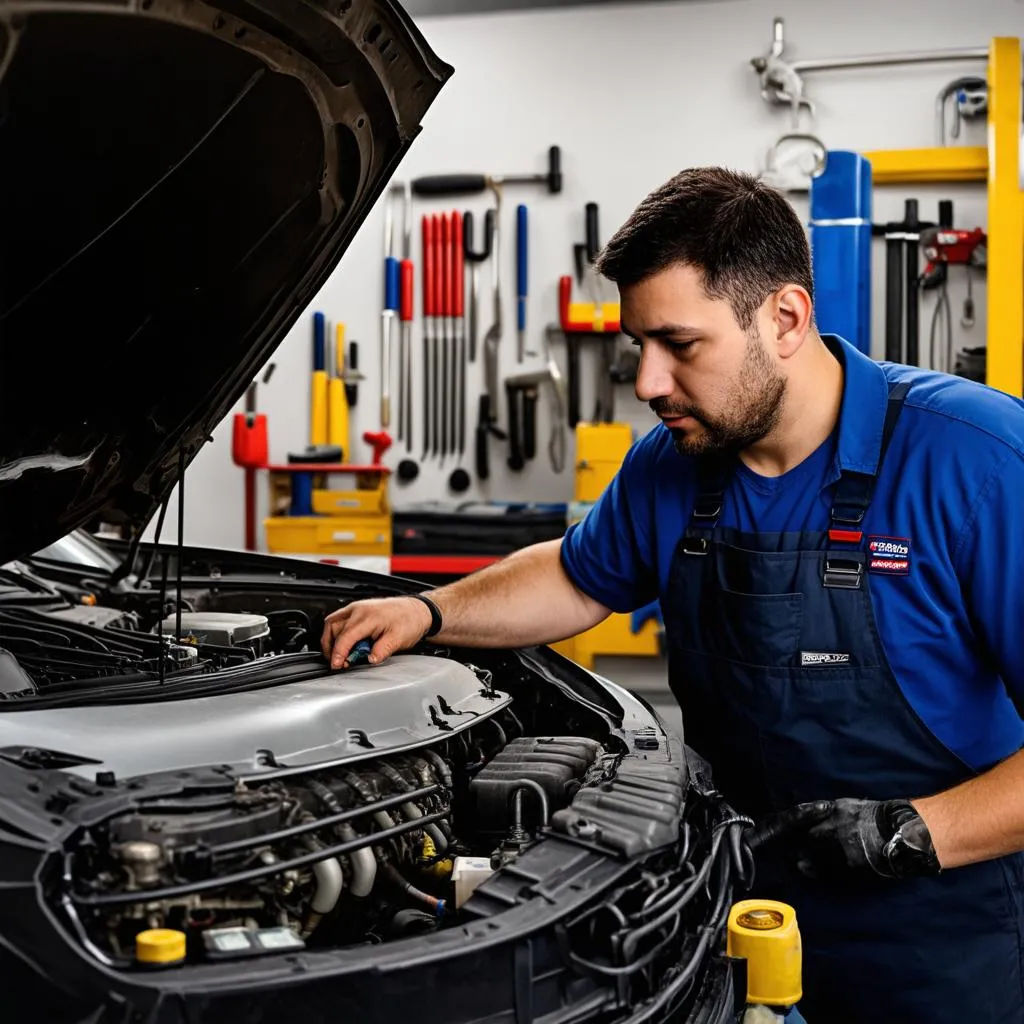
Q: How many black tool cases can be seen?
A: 1